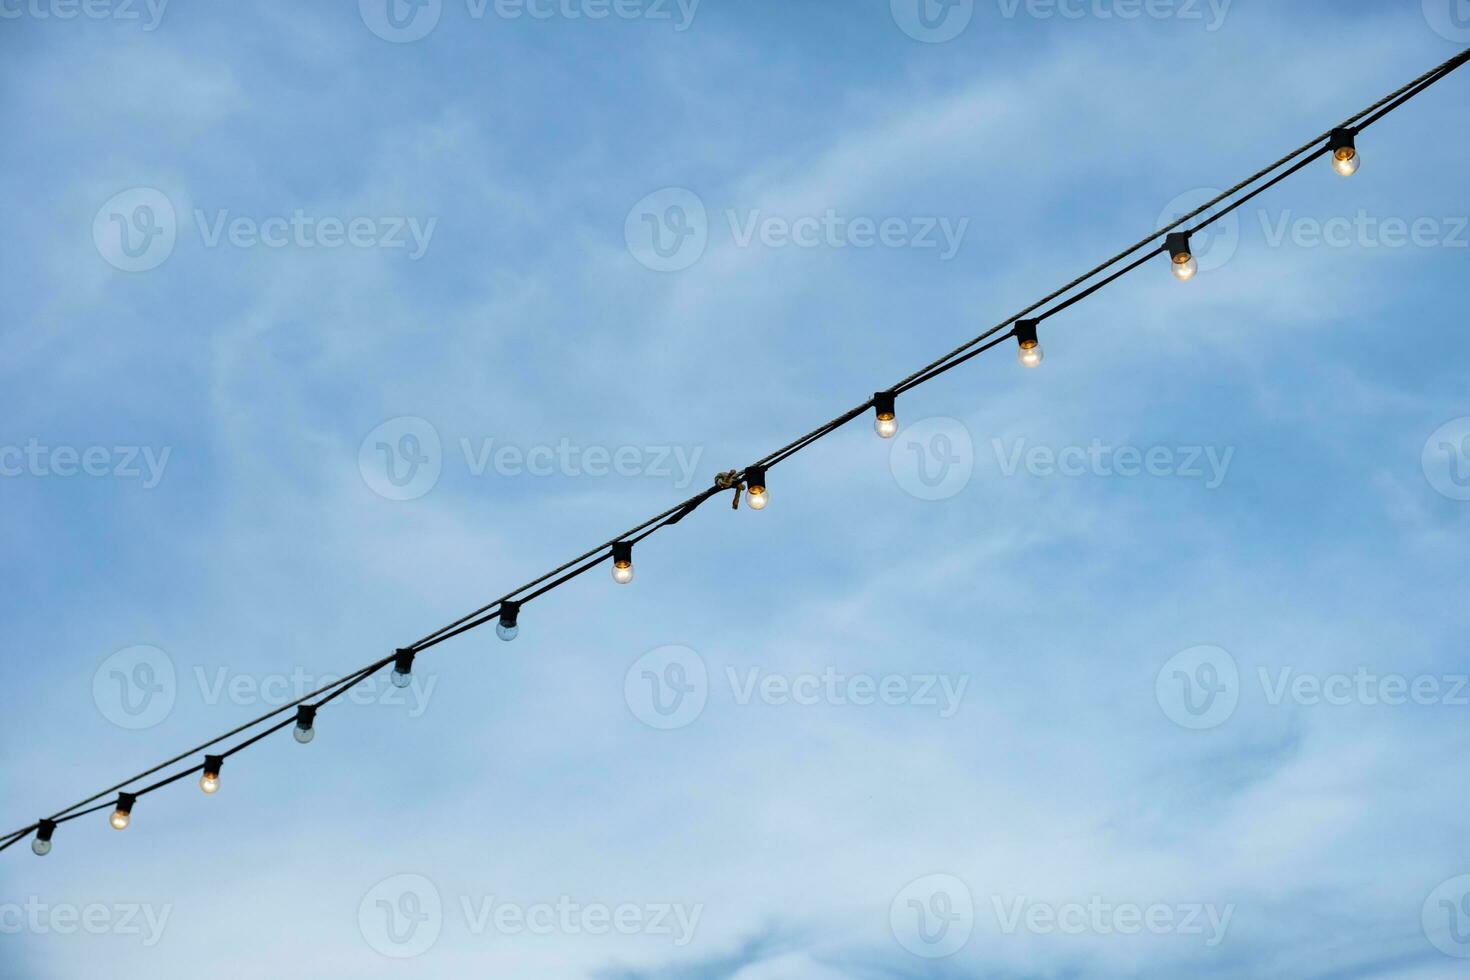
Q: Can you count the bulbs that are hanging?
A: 12